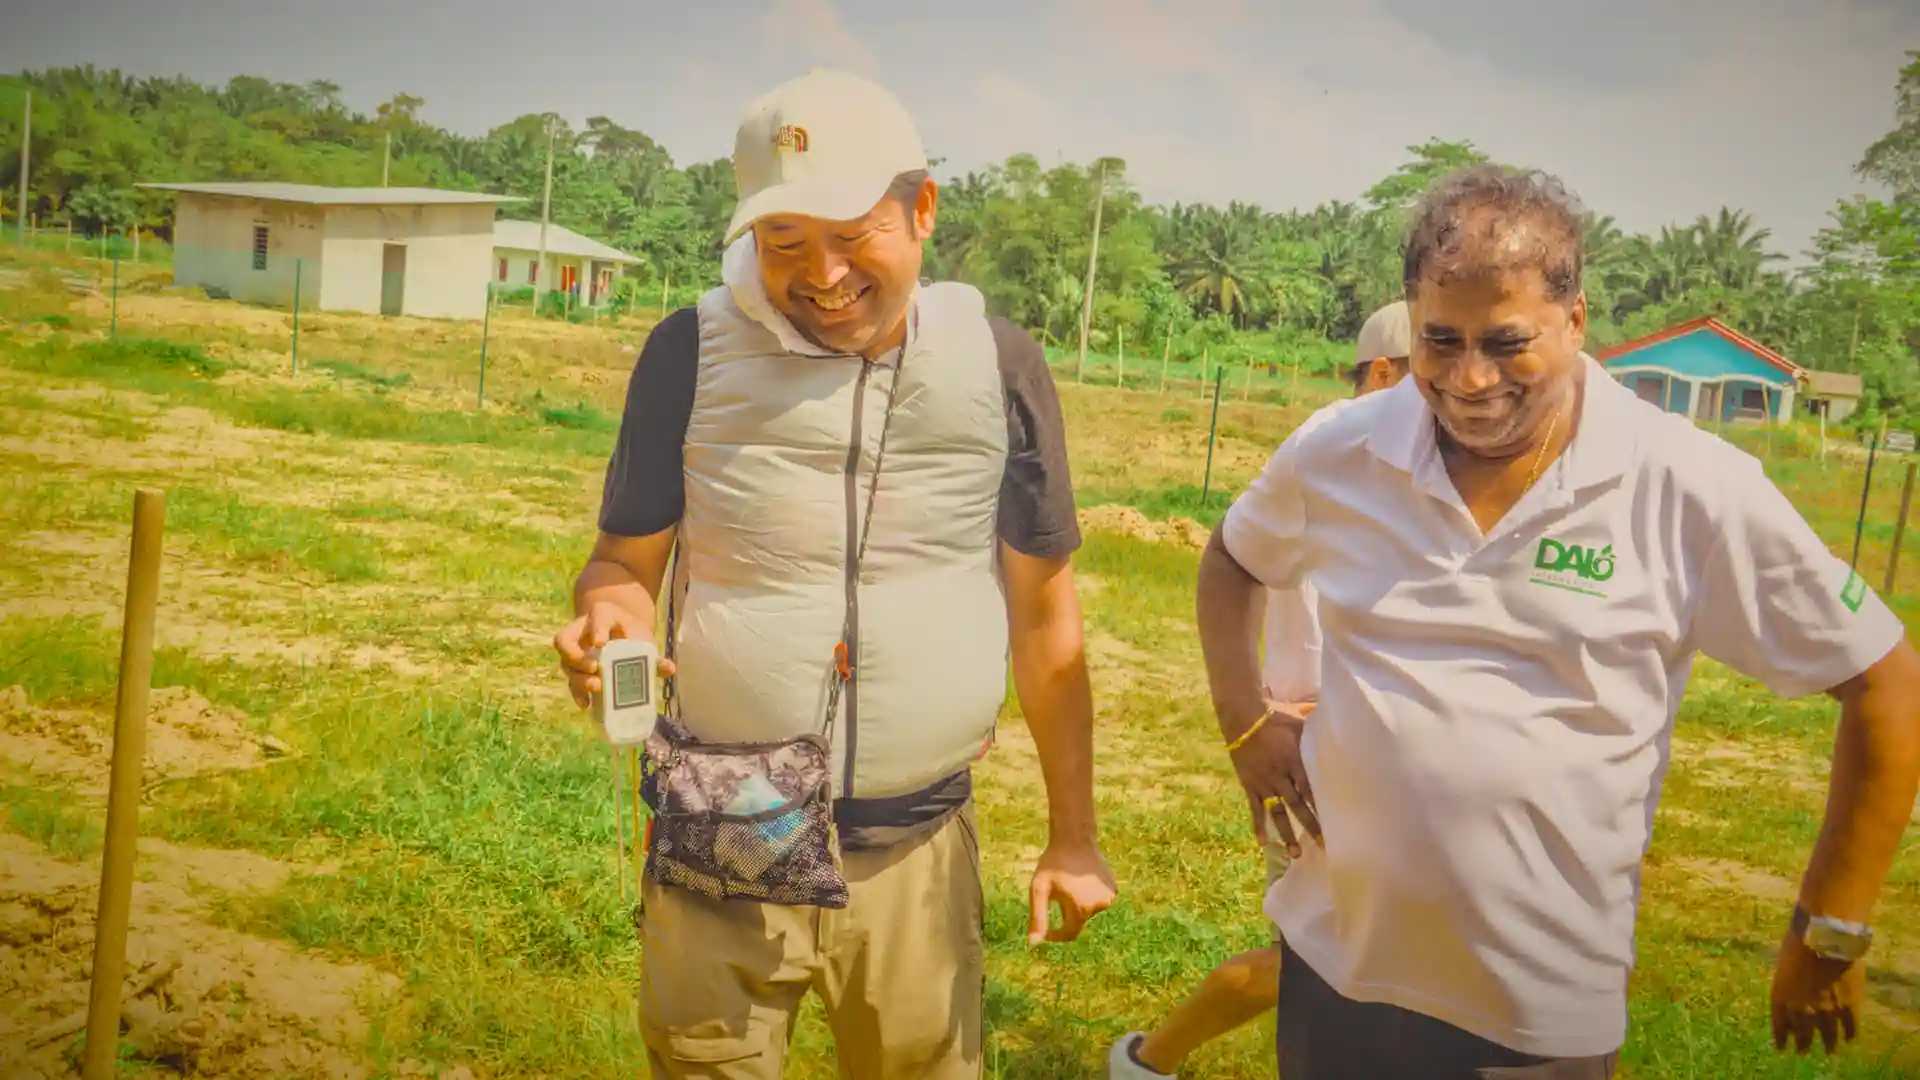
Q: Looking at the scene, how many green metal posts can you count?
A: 5